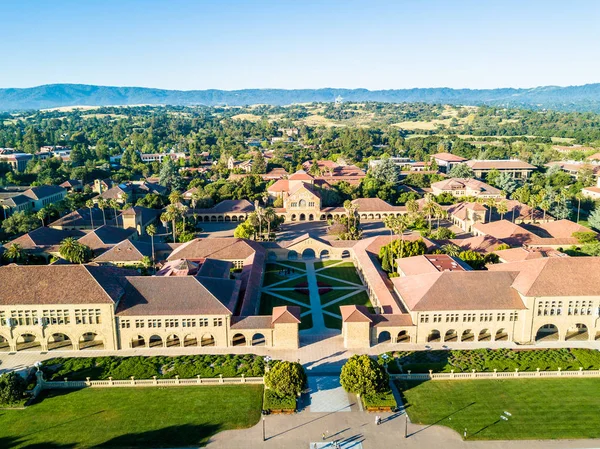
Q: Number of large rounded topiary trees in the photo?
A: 2